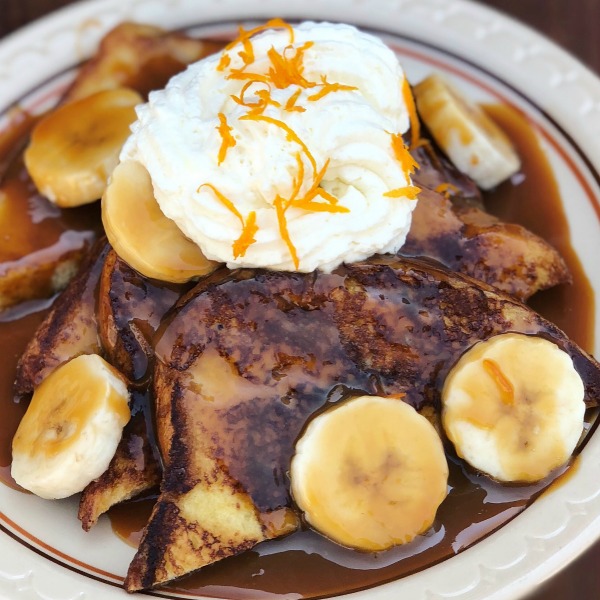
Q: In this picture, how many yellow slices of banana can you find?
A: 6